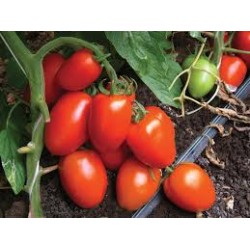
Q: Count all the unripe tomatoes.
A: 1